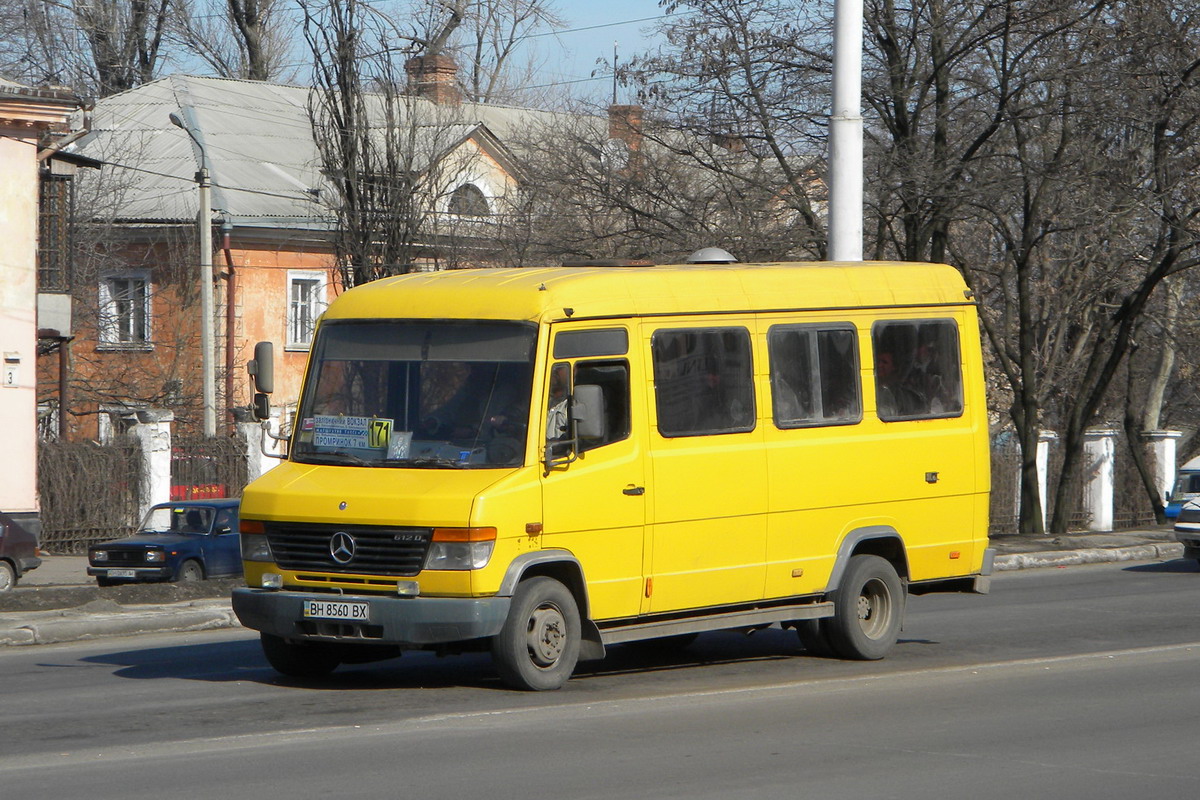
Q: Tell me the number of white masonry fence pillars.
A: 5